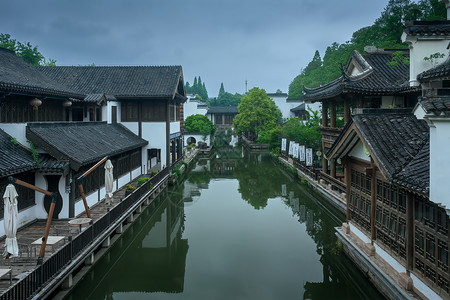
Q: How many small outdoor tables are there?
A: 3